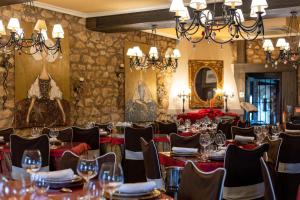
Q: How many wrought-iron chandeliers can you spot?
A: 4